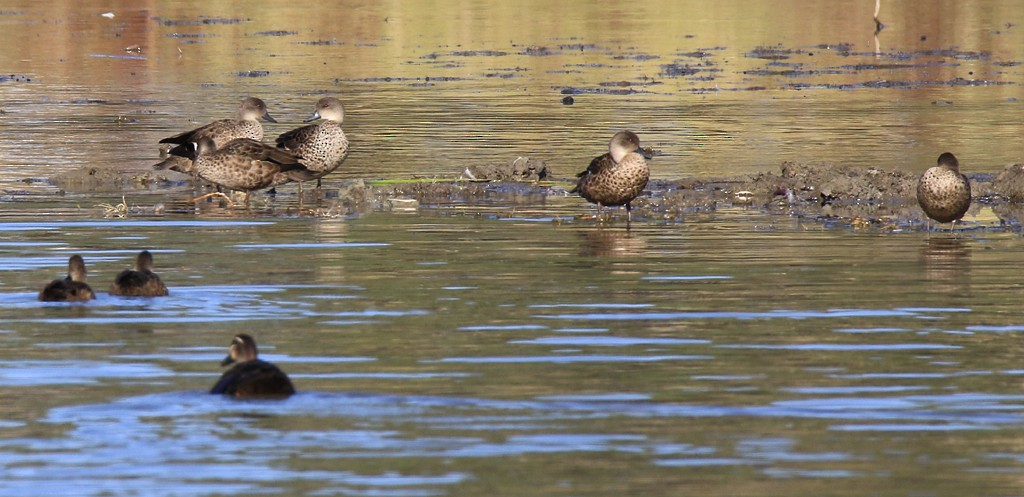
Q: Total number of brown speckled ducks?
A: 5